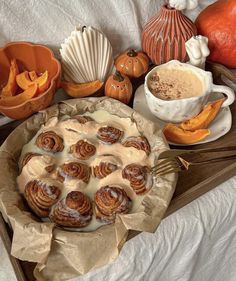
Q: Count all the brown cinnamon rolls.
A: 12